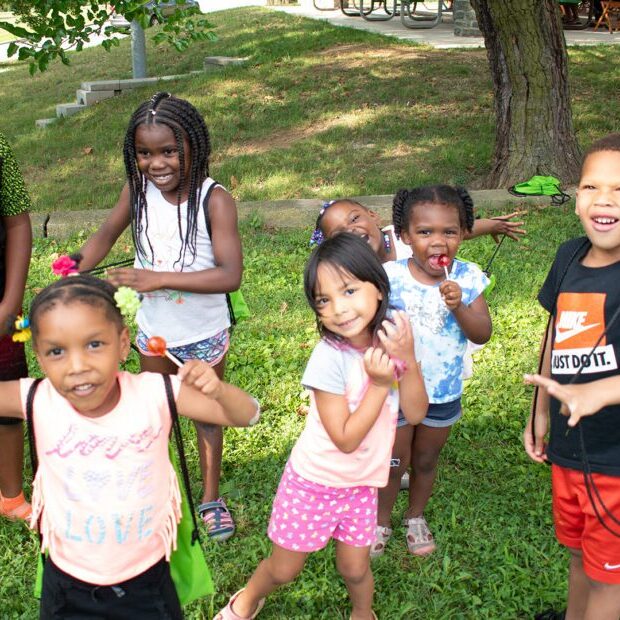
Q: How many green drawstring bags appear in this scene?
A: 4